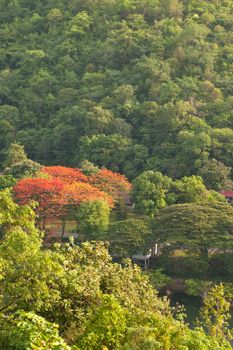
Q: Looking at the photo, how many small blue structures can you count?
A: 0